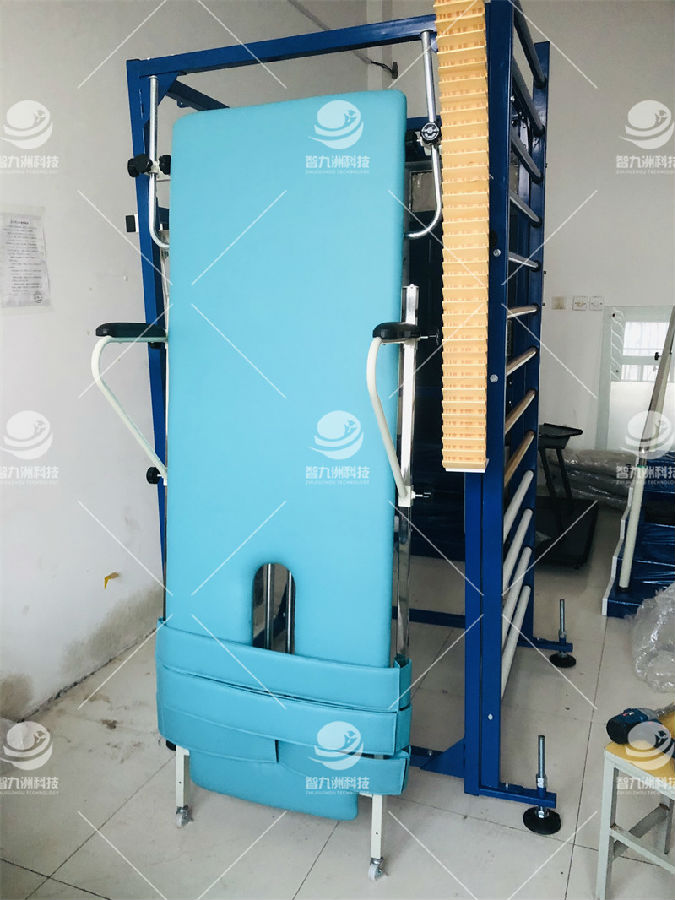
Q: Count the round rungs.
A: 13